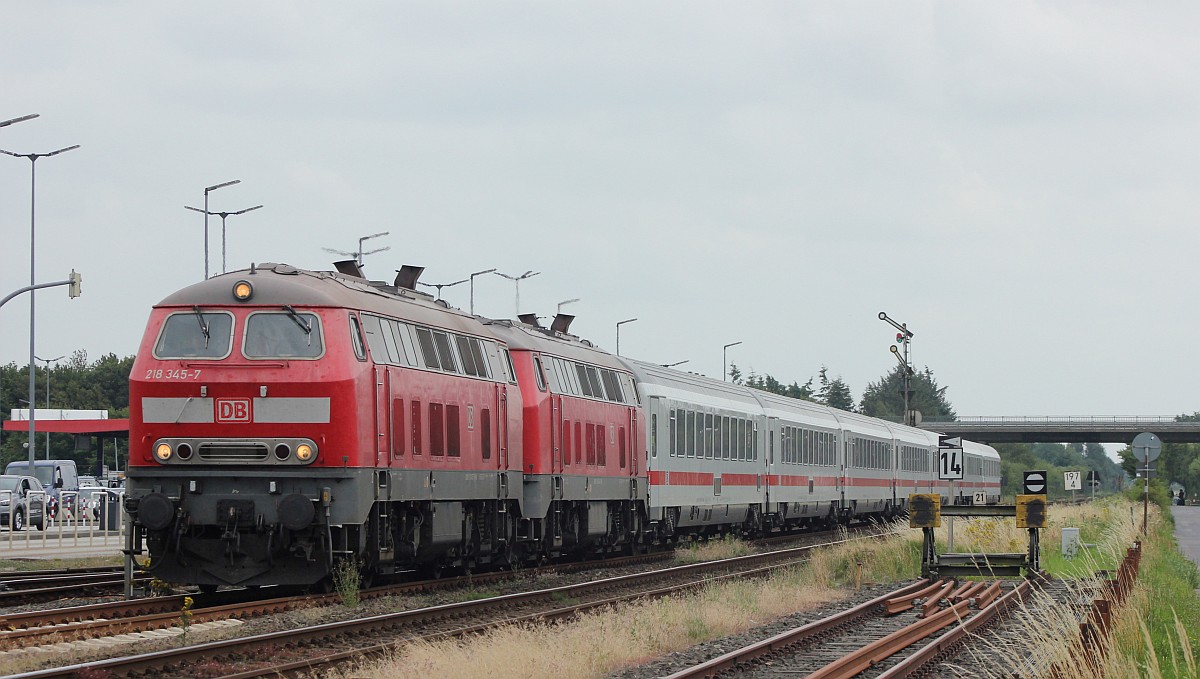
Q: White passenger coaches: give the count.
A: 7